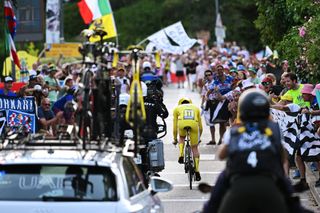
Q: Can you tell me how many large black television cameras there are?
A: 1